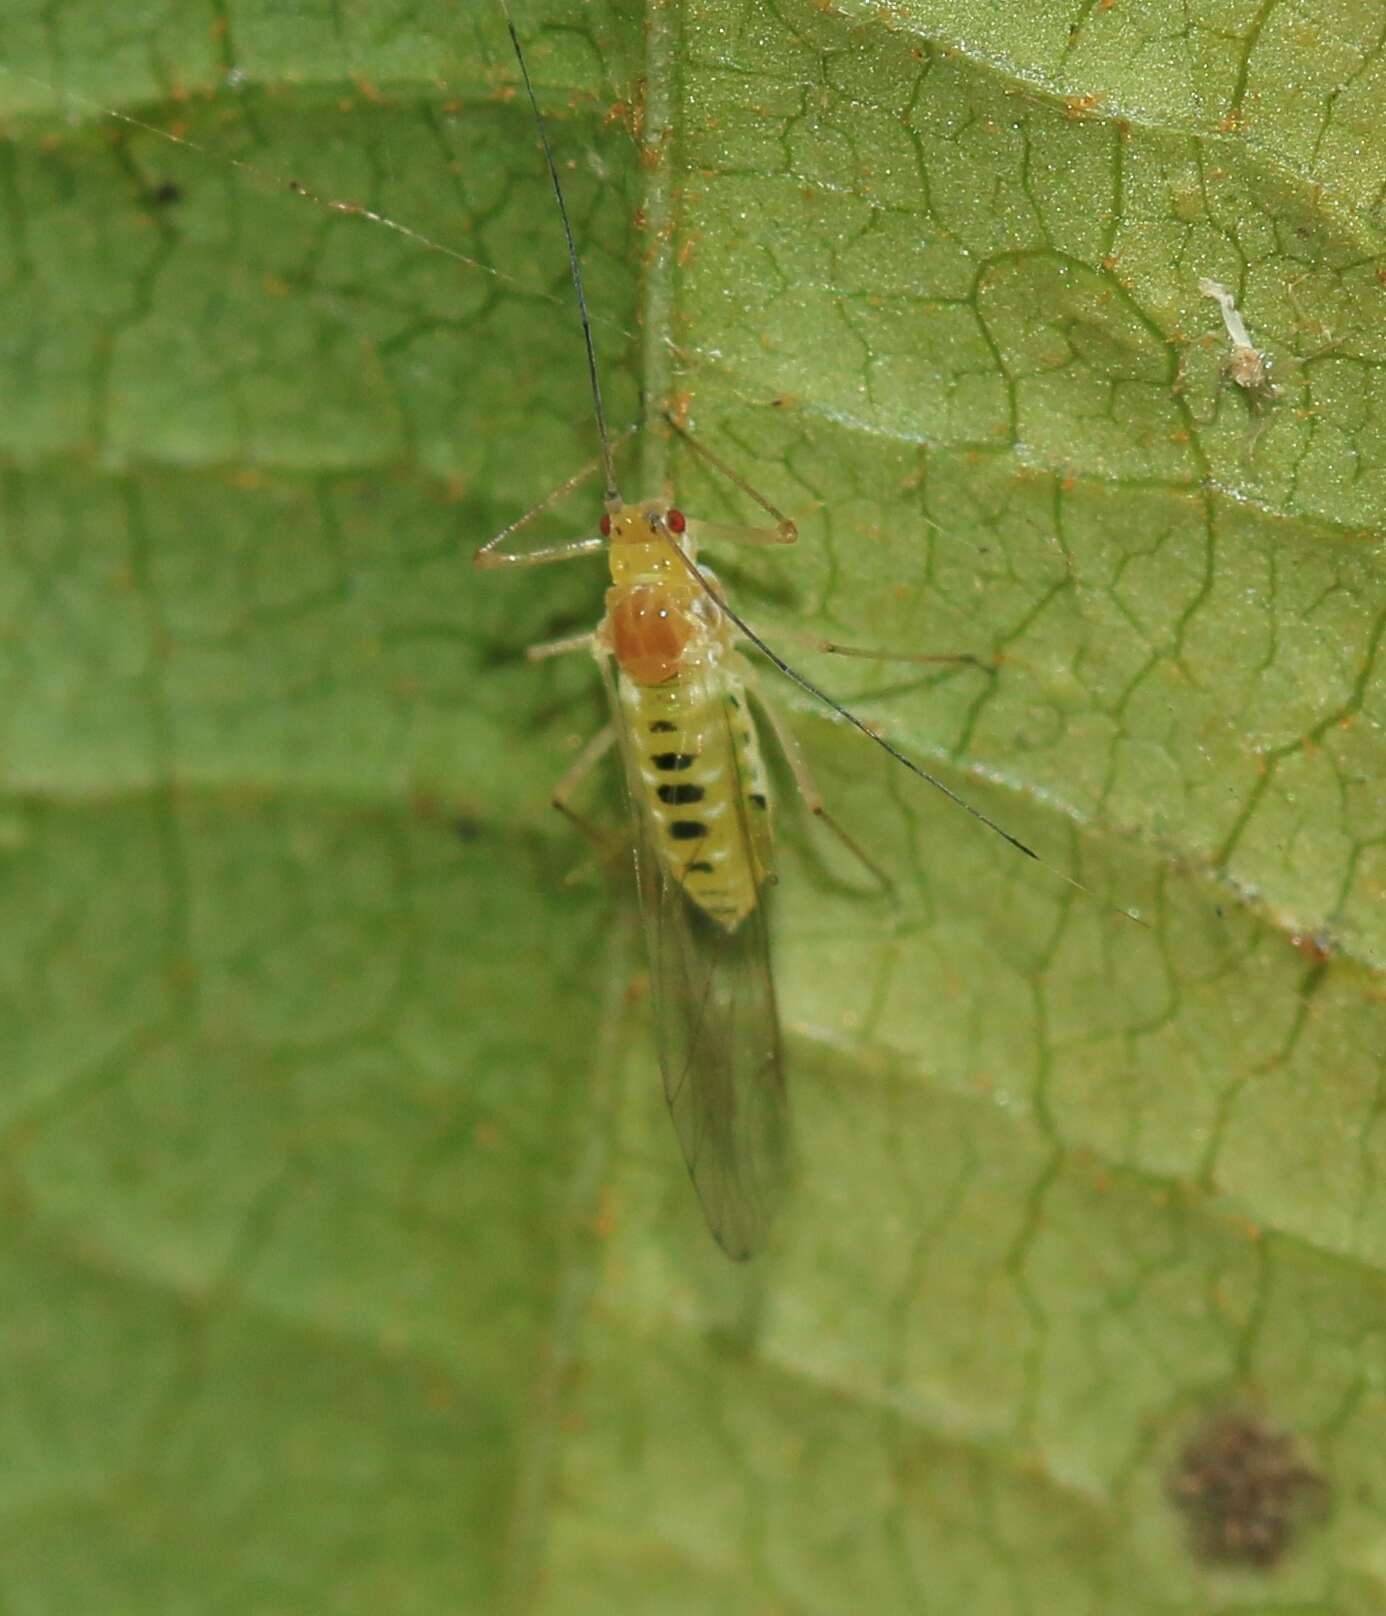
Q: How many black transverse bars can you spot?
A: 5